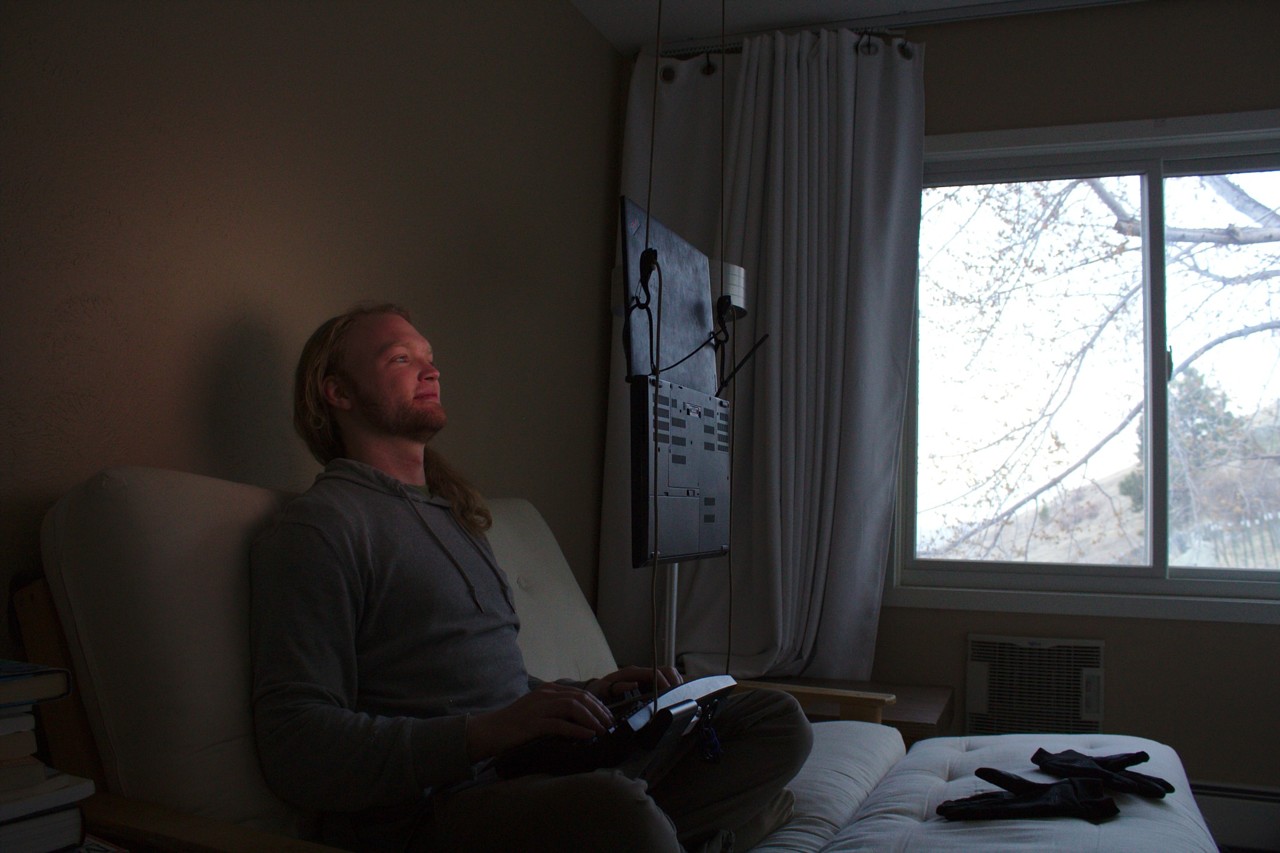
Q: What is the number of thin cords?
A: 2